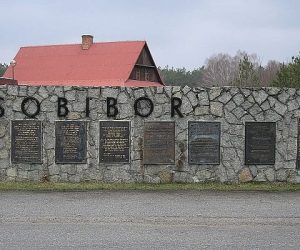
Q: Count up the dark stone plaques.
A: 6